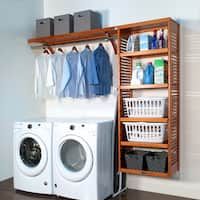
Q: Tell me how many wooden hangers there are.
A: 5